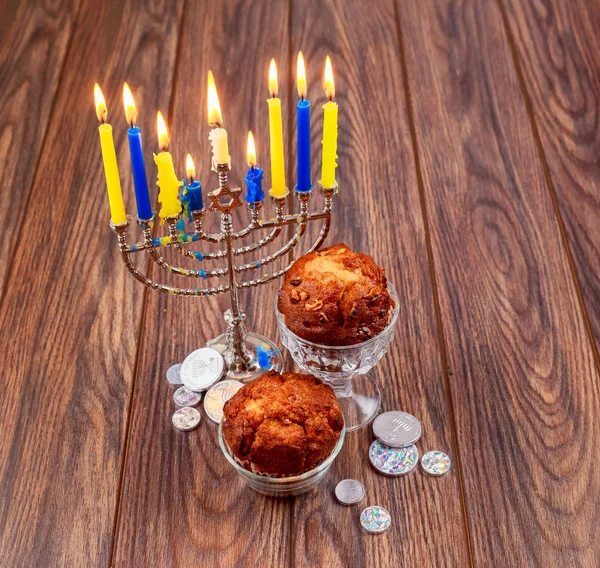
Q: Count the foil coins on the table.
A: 10